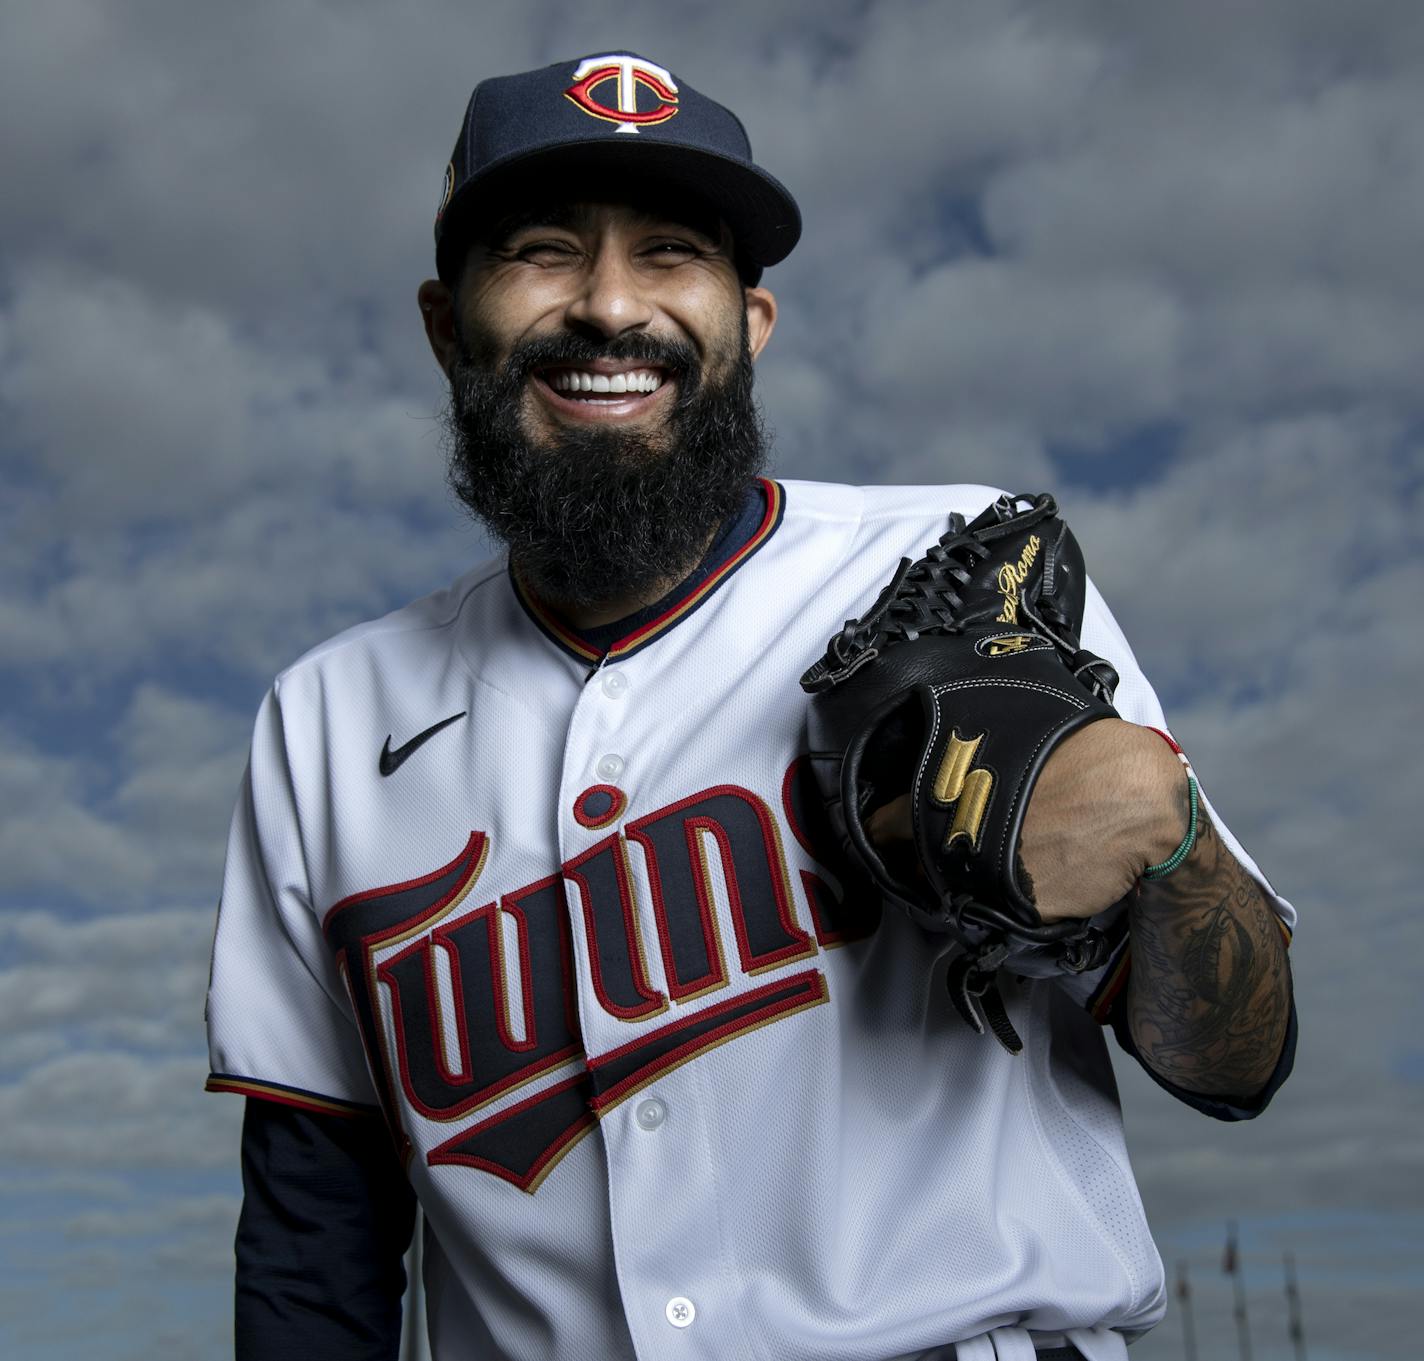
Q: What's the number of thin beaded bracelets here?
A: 1